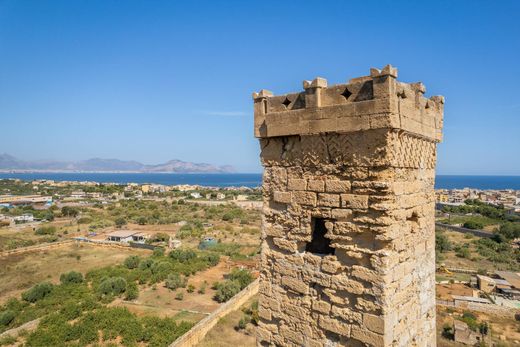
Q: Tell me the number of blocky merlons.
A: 5